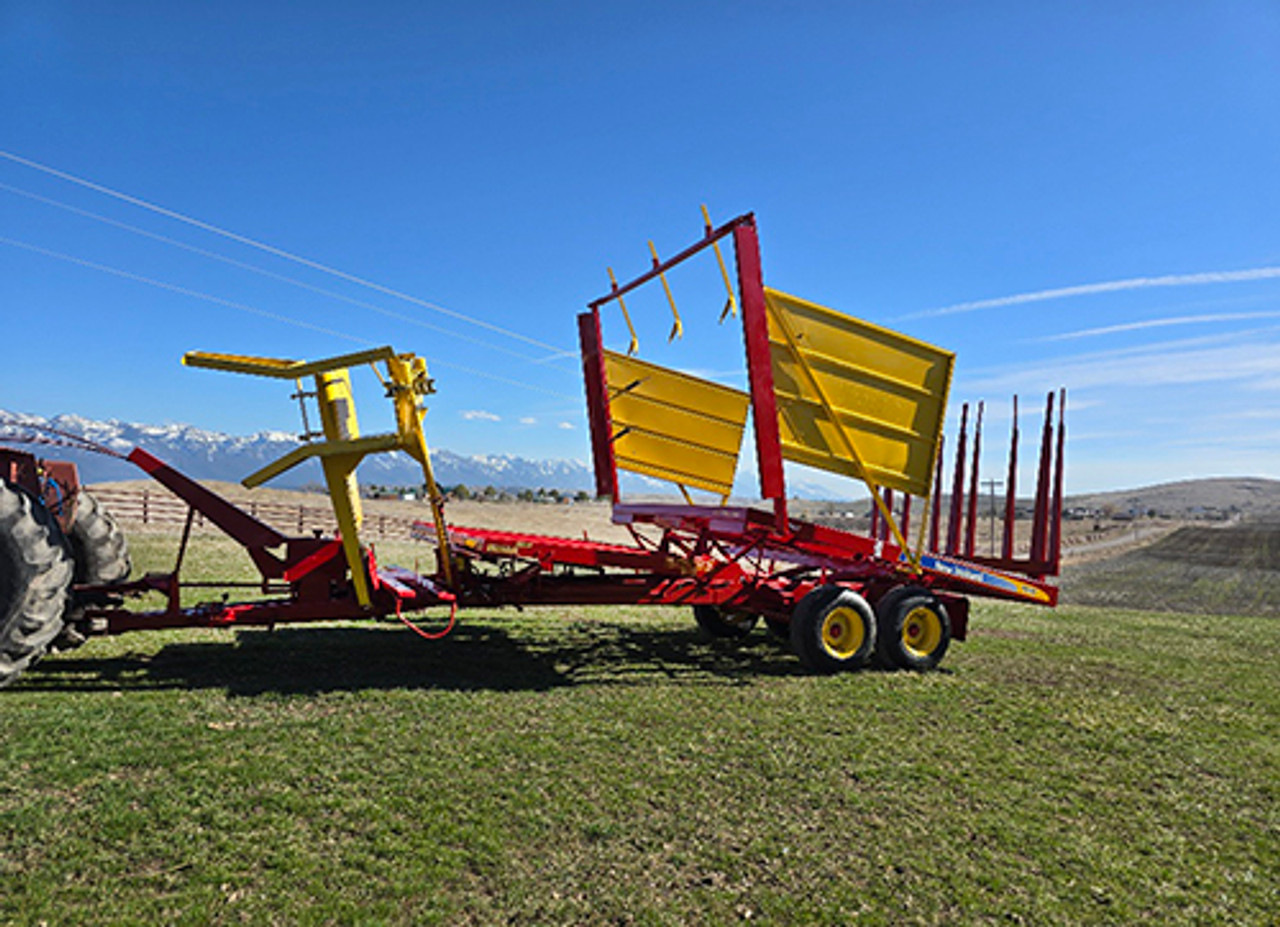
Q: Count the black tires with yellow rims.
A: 2